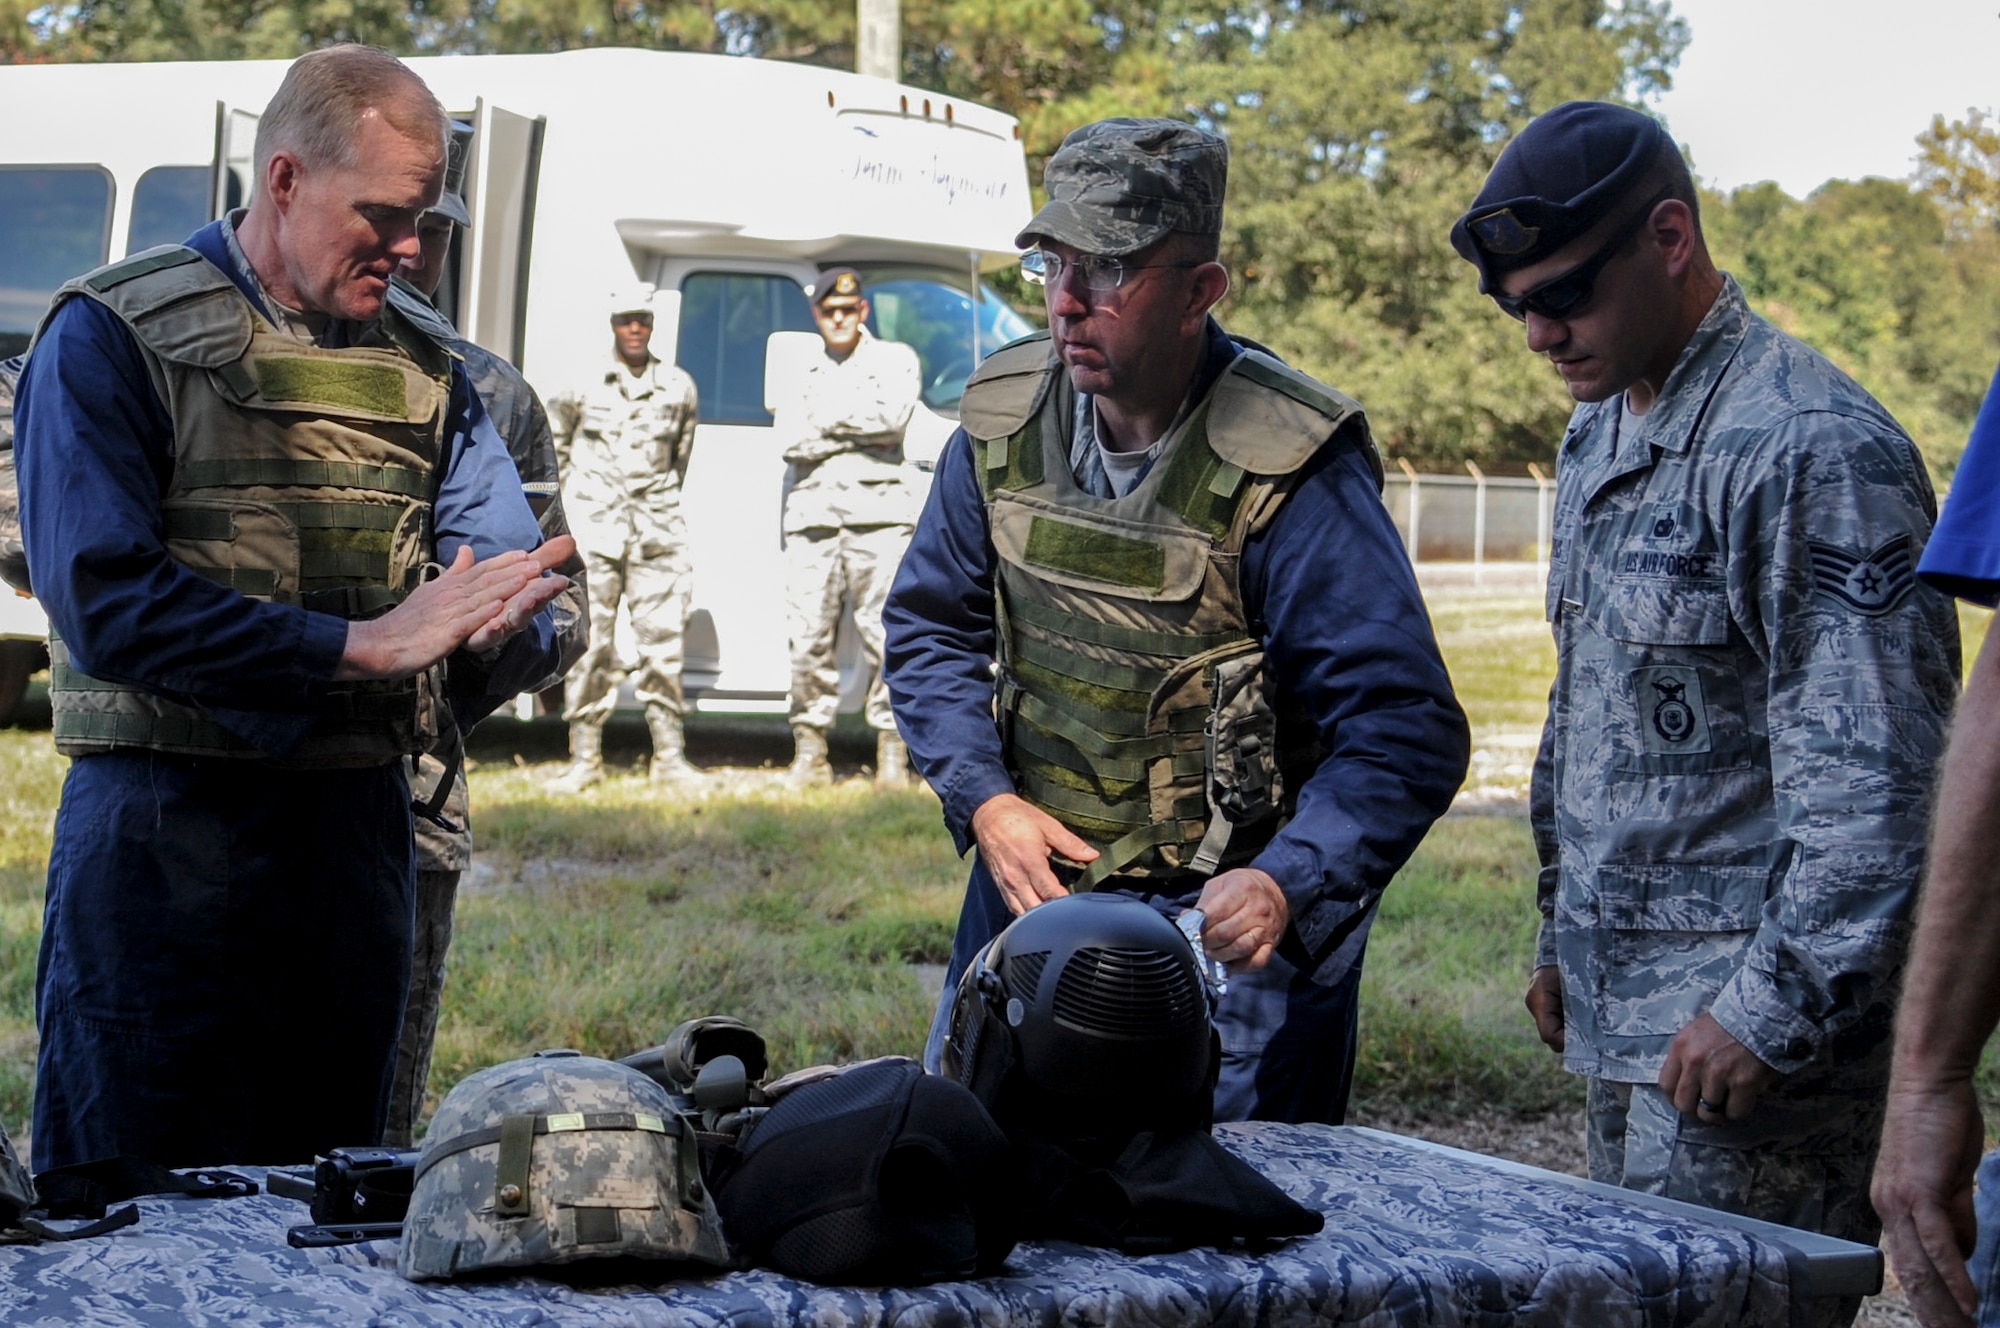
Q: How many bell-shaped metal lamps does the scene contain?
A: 0